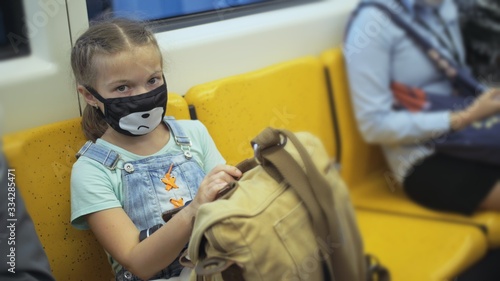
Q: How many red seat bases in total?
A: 0